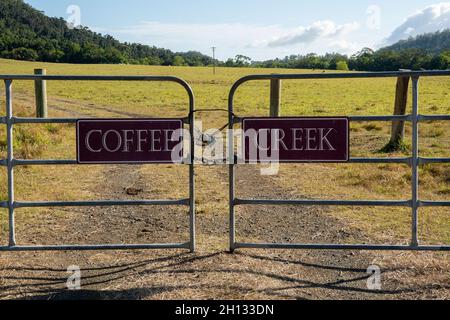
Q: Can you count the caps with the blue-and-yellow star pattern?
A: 0